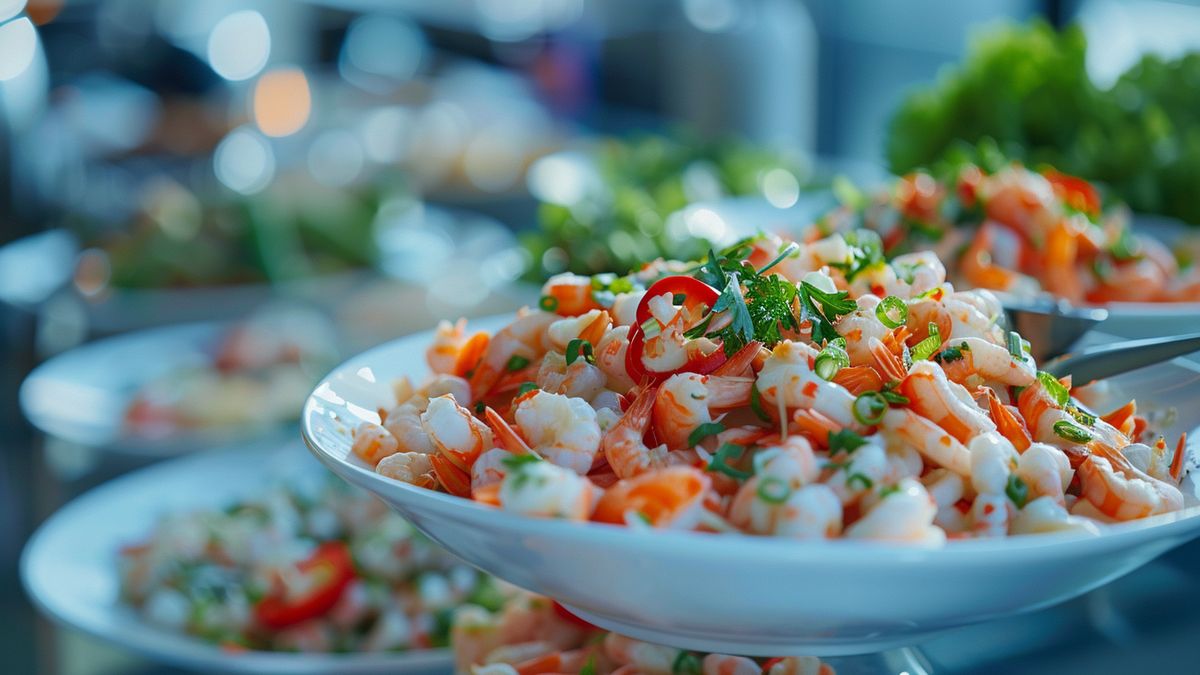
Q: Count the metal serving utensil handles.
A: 1